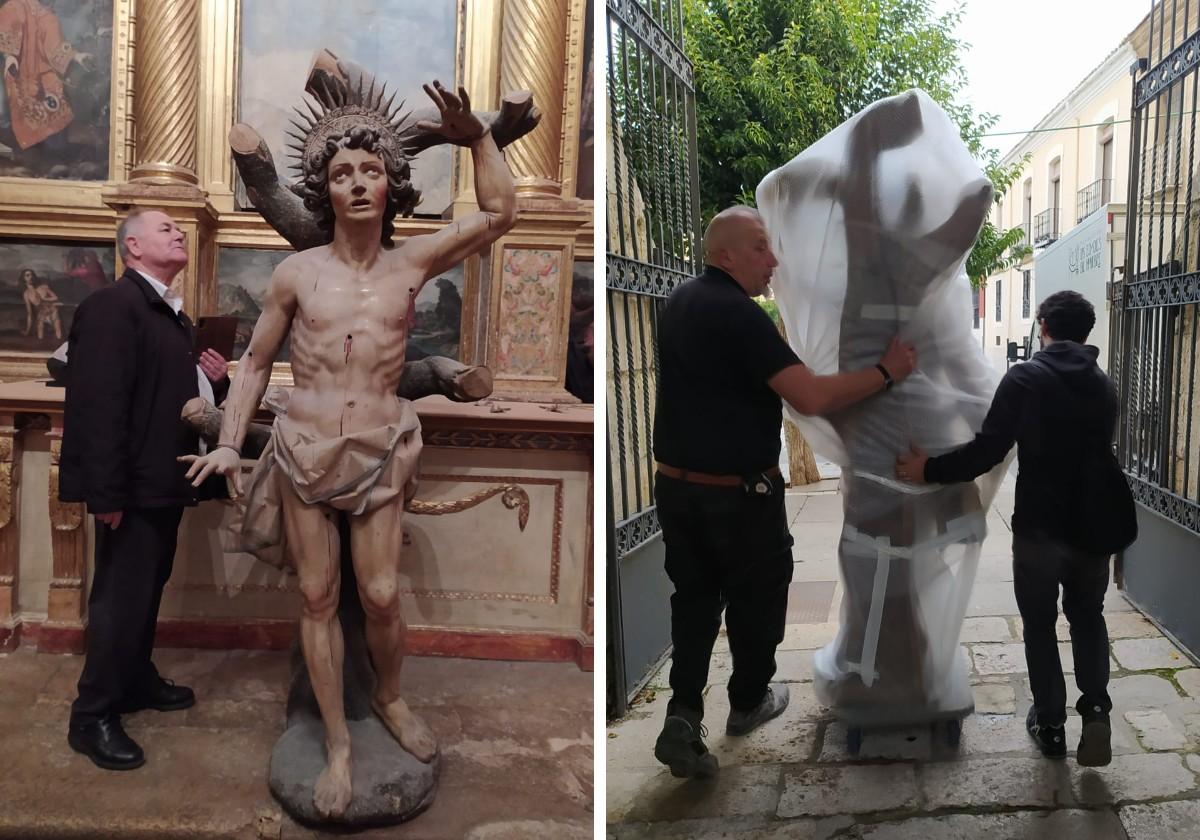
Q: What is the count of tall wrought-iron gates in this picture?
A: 2